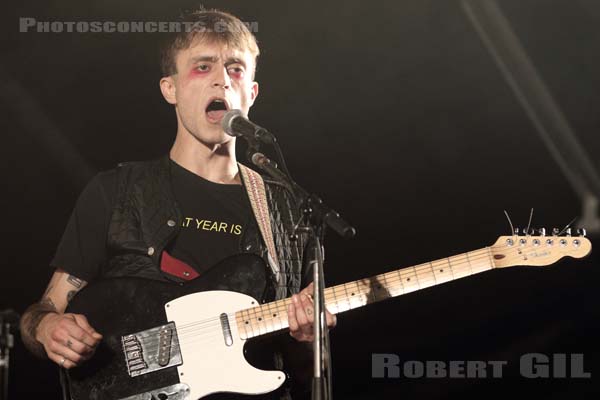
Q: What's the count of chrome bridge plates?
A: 1